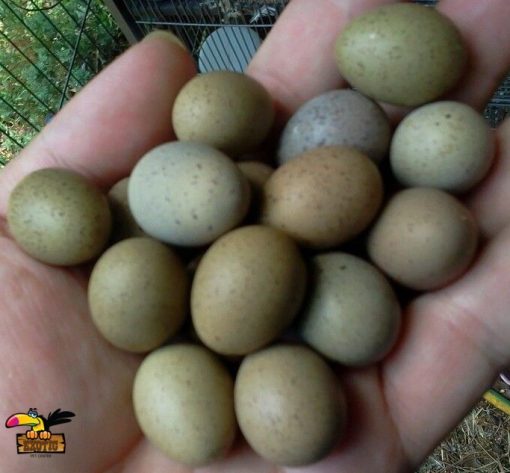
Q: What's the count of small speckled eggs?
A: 15